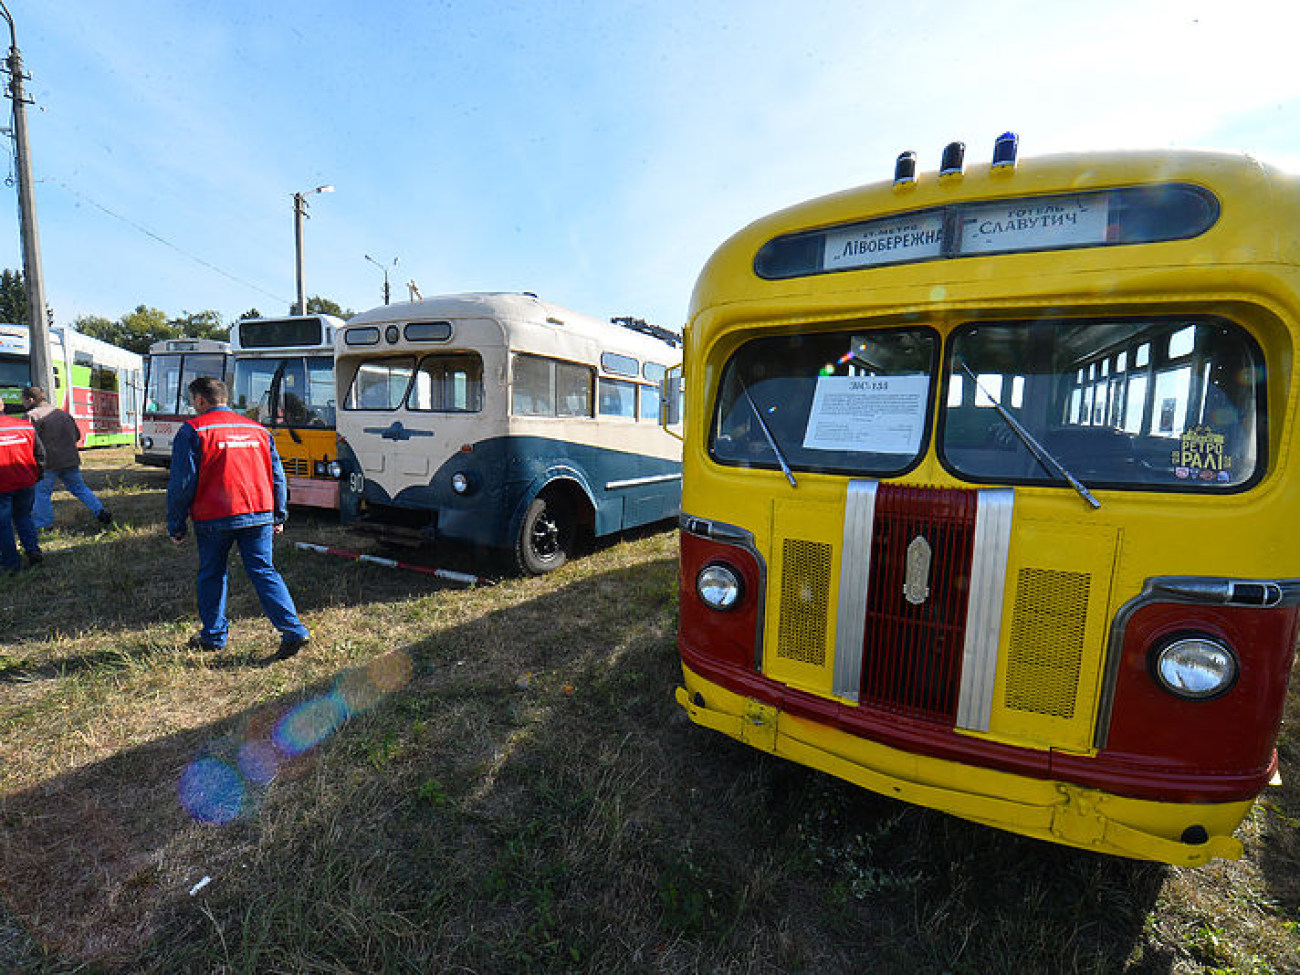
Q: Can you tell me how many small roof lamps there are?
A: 3